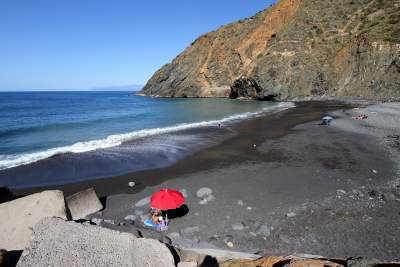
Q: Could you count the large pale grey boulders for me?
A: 3